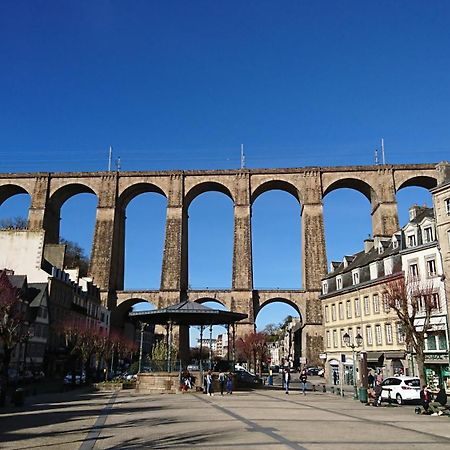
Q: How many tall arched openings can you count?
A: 7